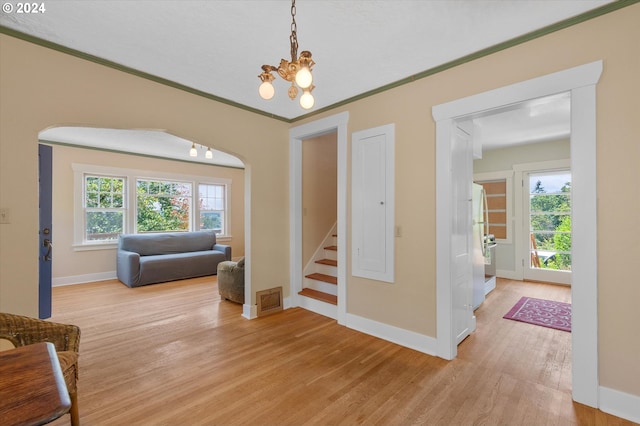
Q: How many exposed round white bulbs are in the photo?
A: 3